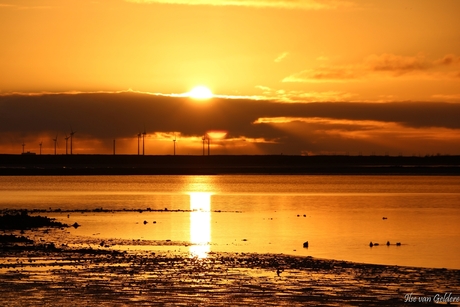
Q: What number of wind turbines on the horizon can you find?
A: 11